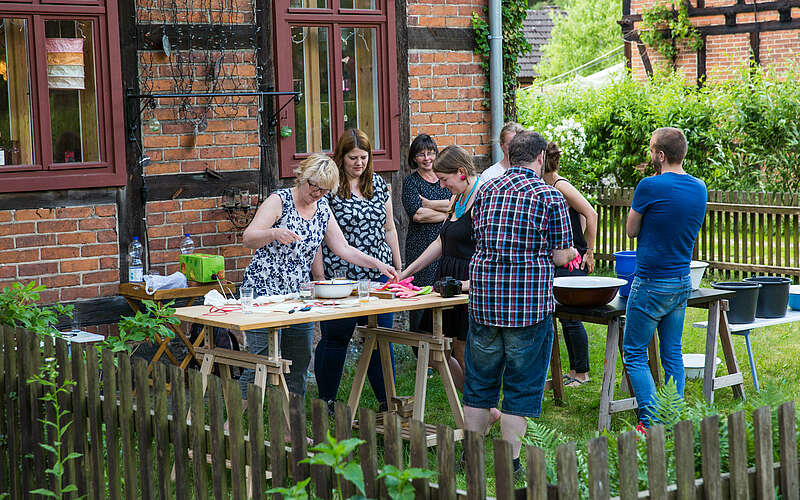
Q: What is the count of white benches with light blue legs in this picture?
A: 1